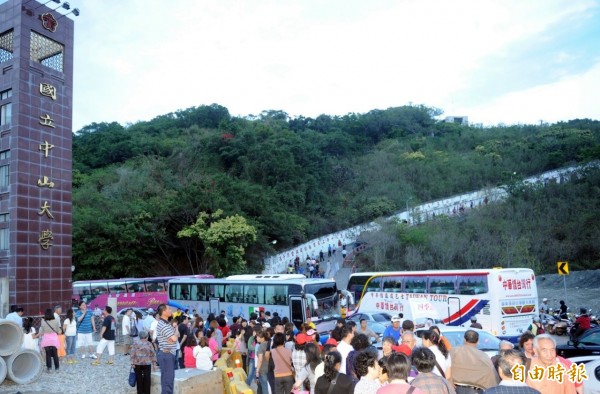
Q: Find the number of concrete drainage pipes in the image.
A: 3